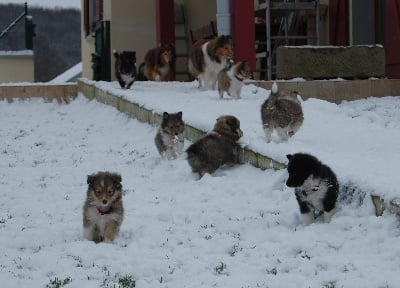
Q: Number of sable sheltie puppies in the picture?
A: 5